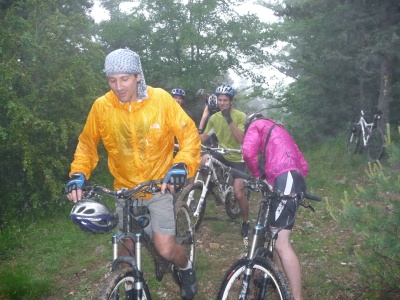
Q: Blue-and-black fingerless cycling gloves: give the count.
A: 2